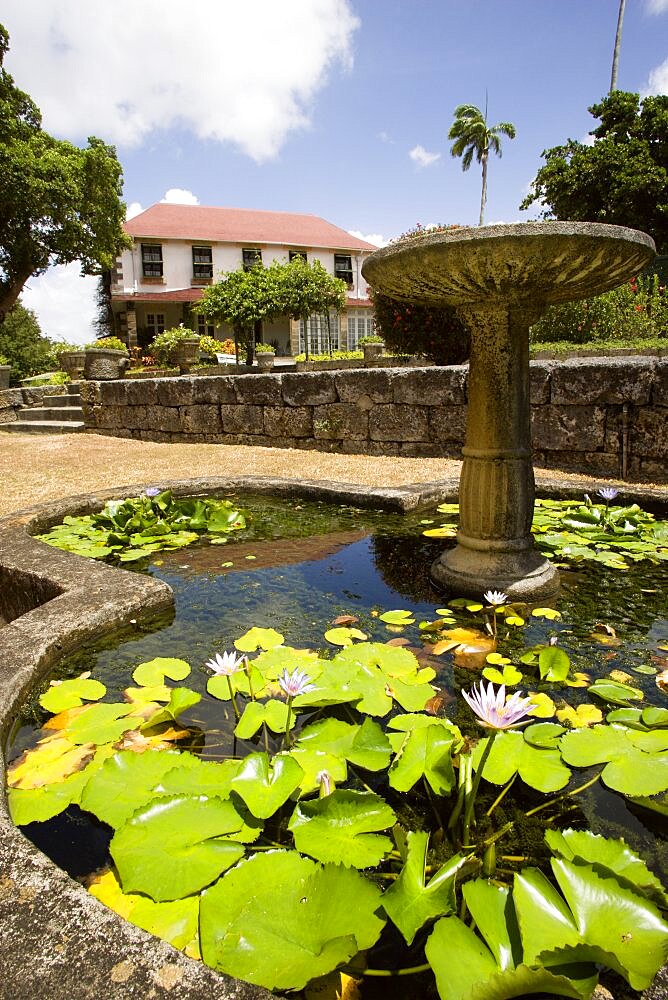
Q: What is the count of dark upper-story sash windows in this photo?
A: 5